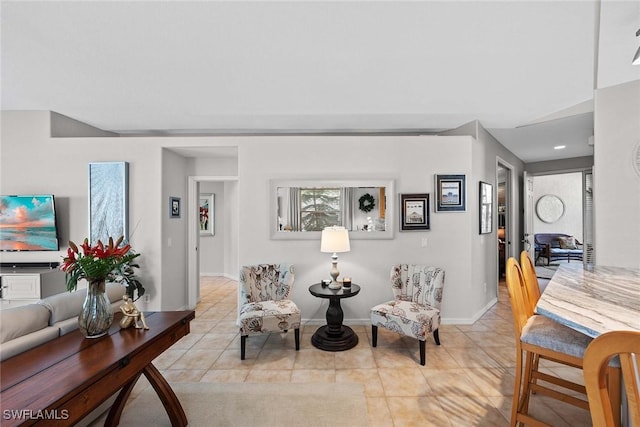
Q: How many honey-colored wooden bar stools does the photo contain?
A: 3